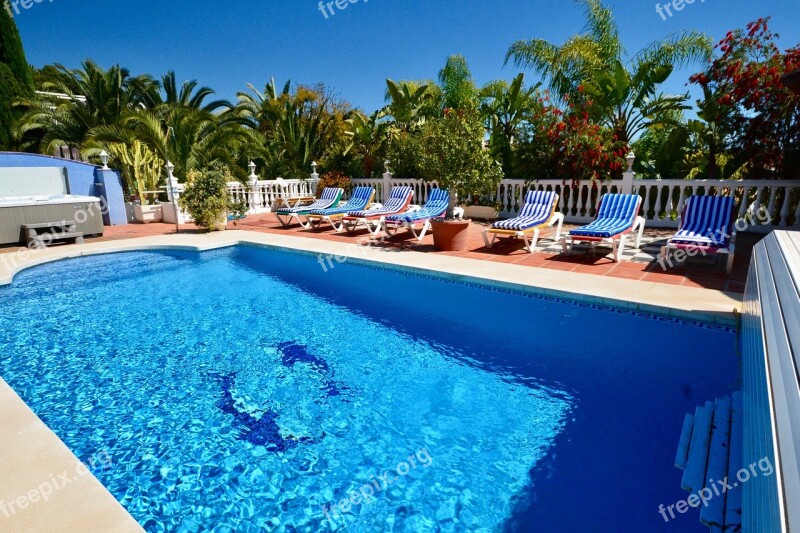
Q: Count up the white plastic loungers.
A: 7